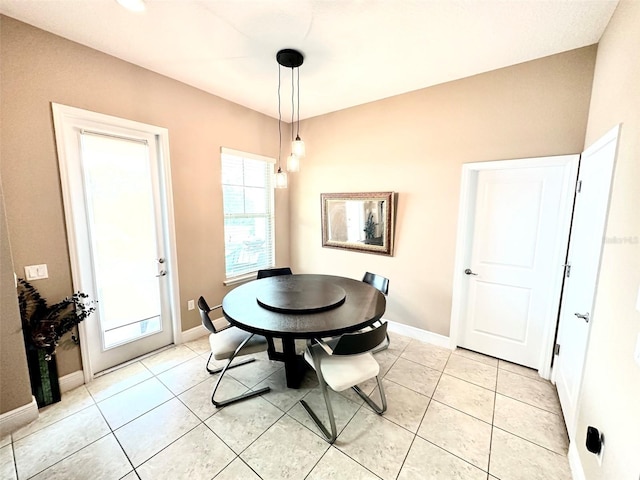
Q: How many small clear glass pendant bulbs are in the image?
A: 3